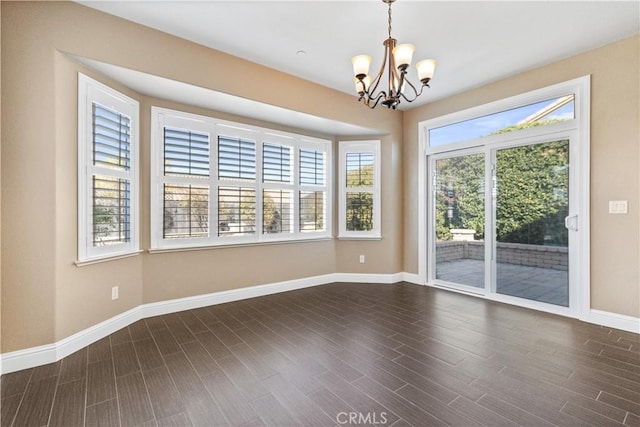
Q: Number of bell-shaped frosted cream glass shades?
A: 5